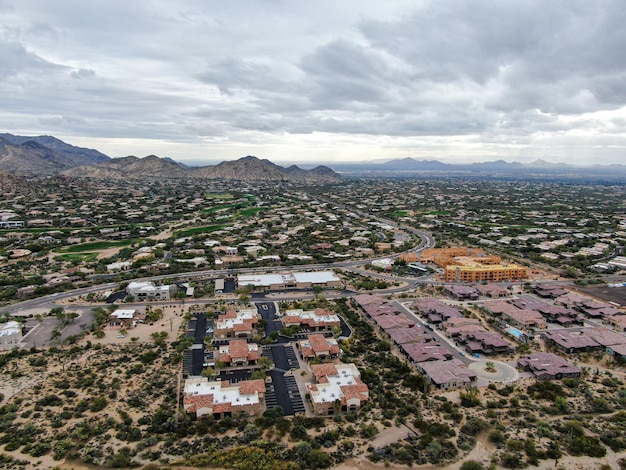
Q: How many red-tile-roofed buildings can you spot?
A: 6